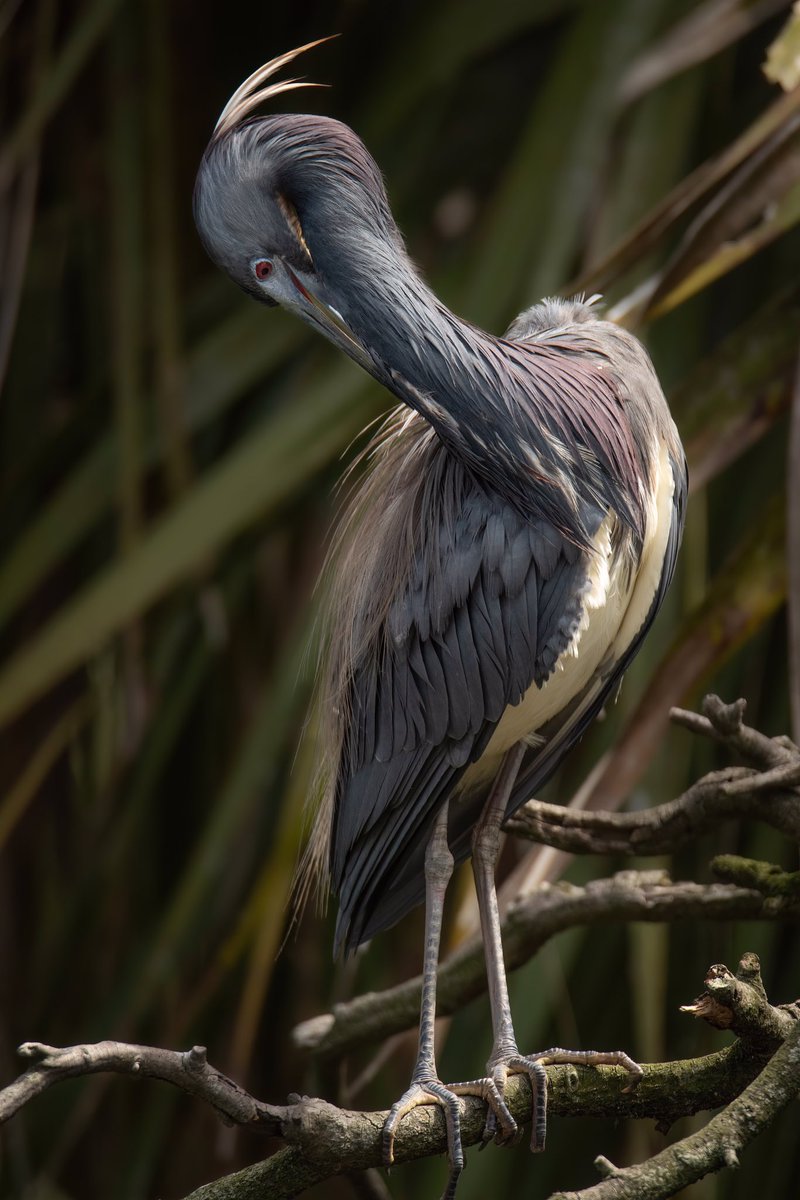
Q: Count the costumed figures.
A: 0